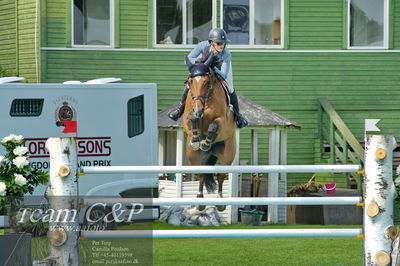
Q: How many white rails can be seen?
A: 3